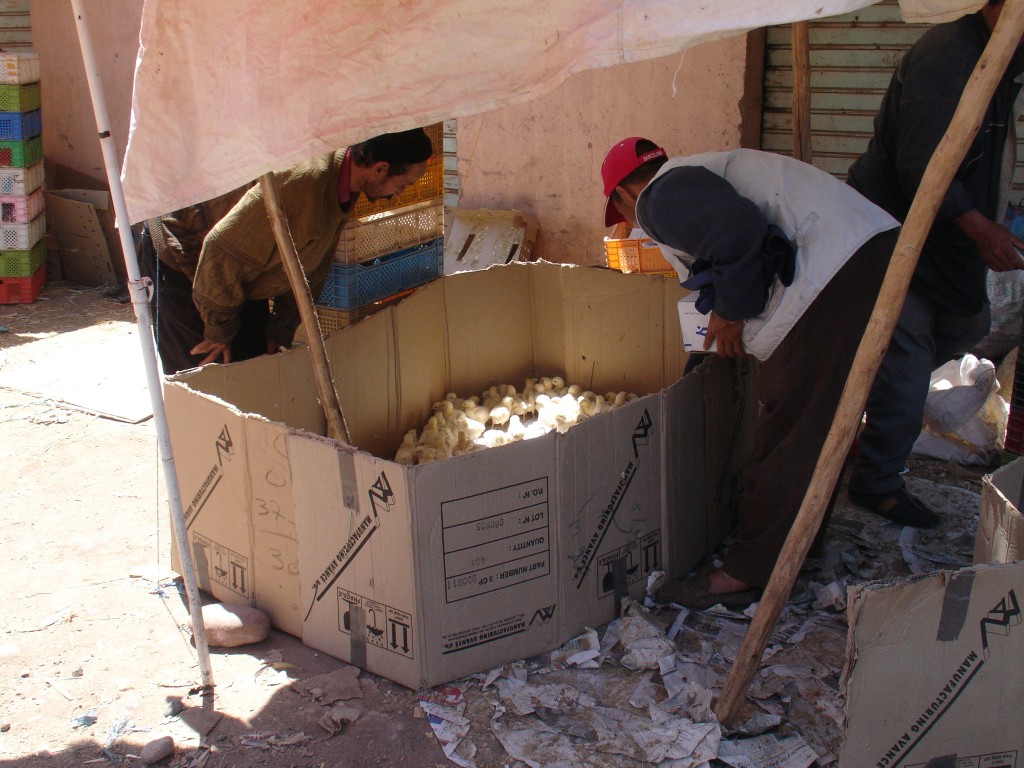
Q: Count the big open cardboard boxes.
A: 2